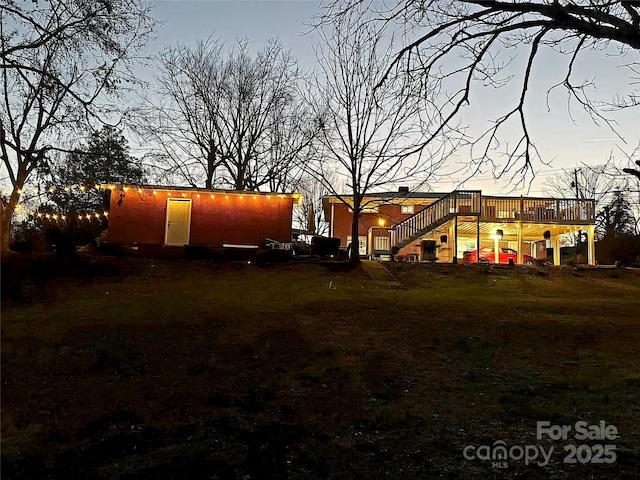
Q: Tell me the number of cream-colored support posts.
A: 4